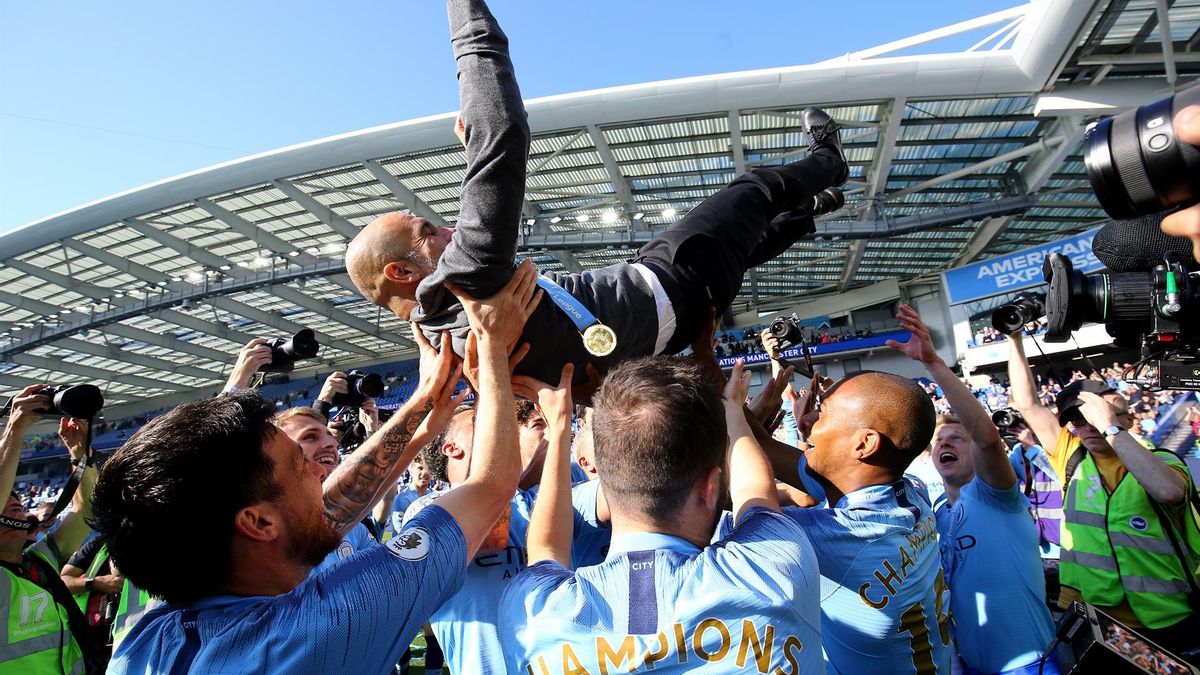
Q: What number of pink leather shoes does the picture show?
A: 0